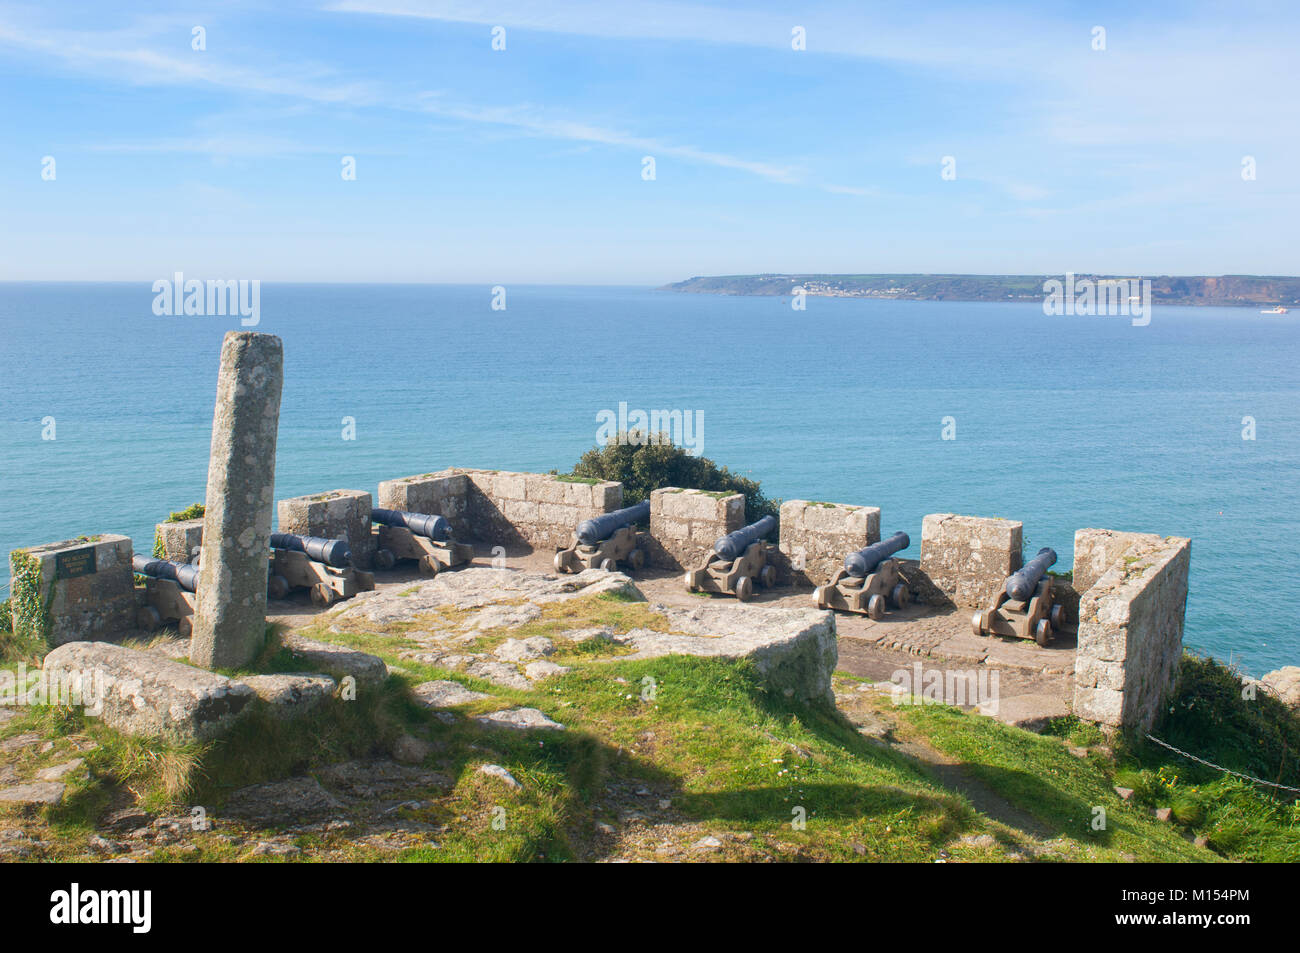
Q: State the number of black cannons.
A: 7